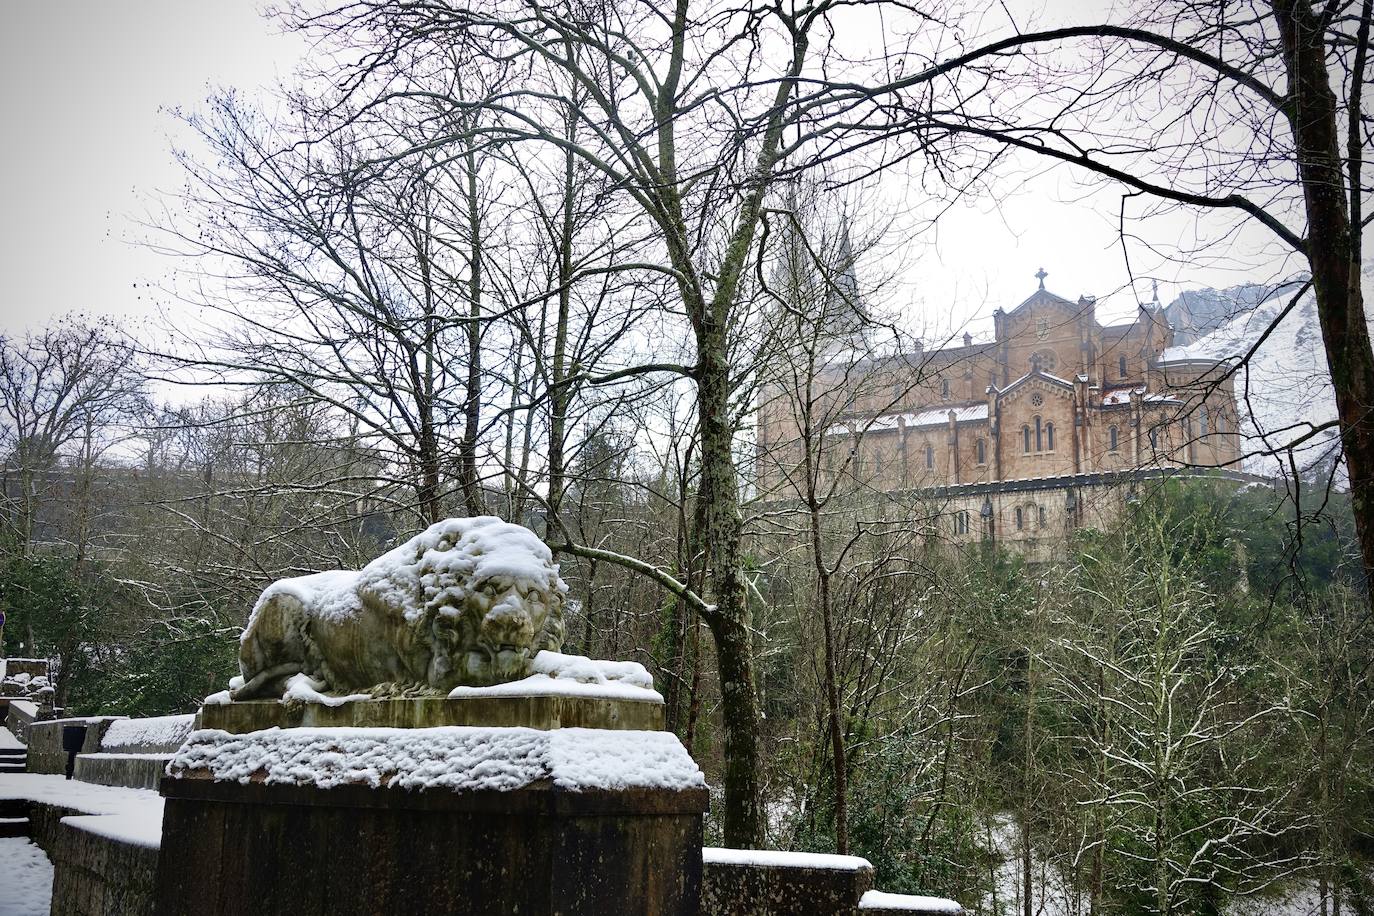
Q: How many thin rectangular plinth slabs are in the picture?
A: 1